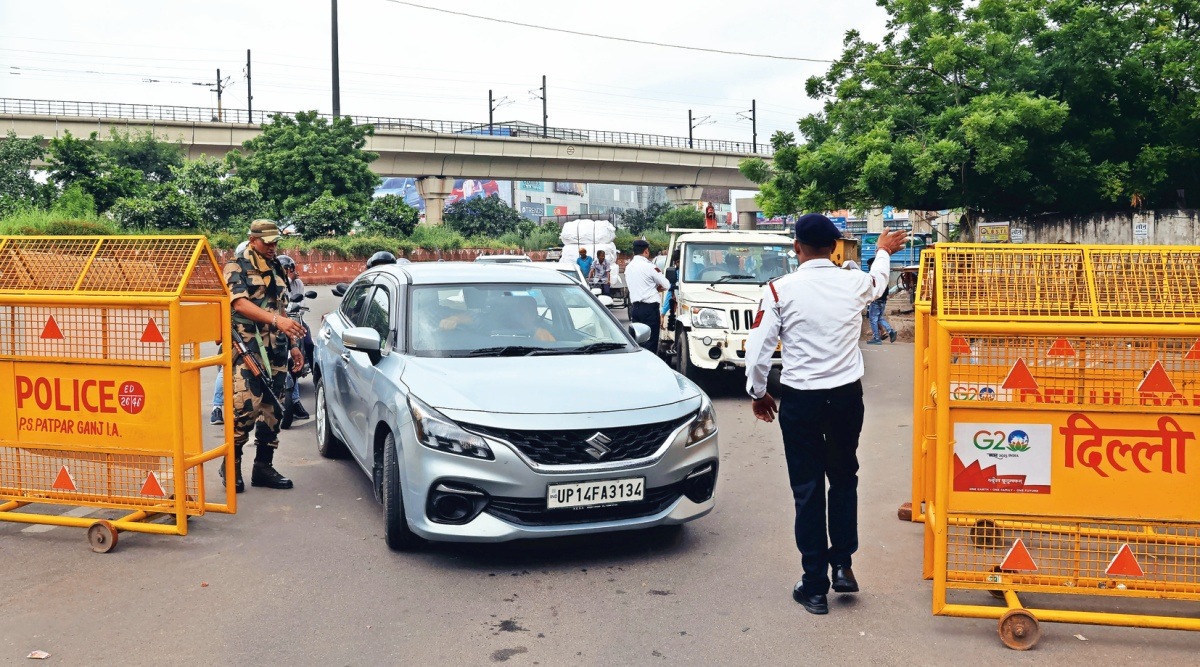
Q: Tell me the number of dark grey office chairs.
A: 0